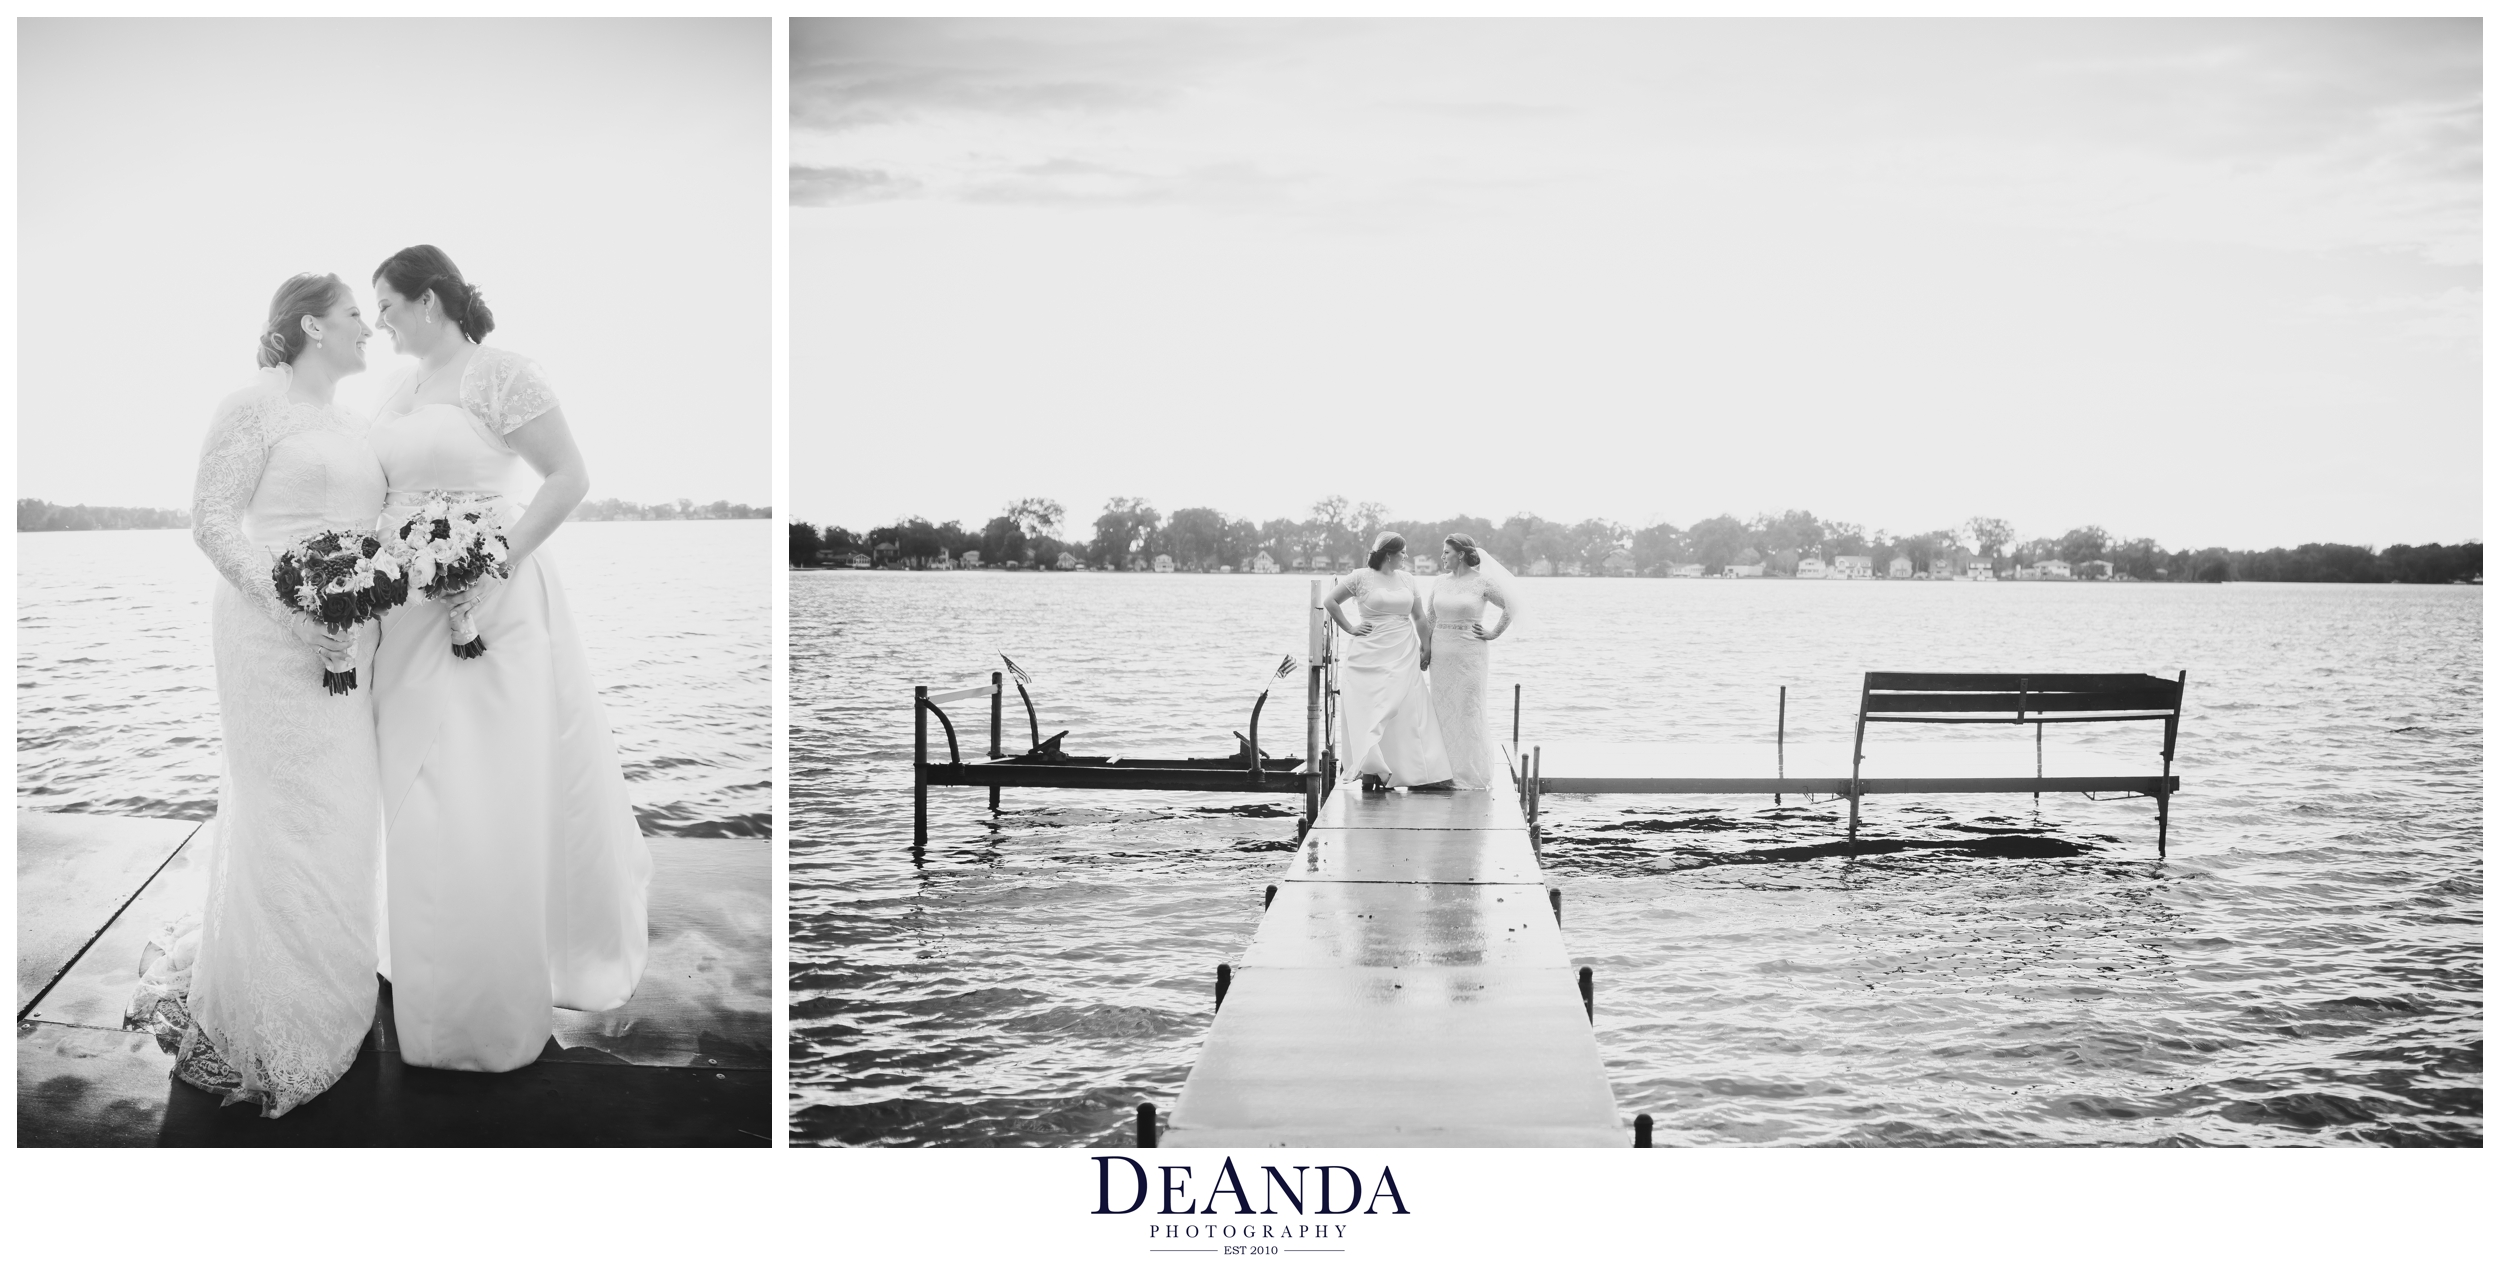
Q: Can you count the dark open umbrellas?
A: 0